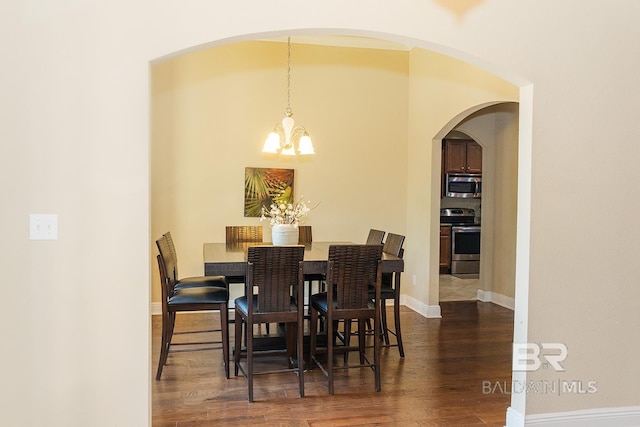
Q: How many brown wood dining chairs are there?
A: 8